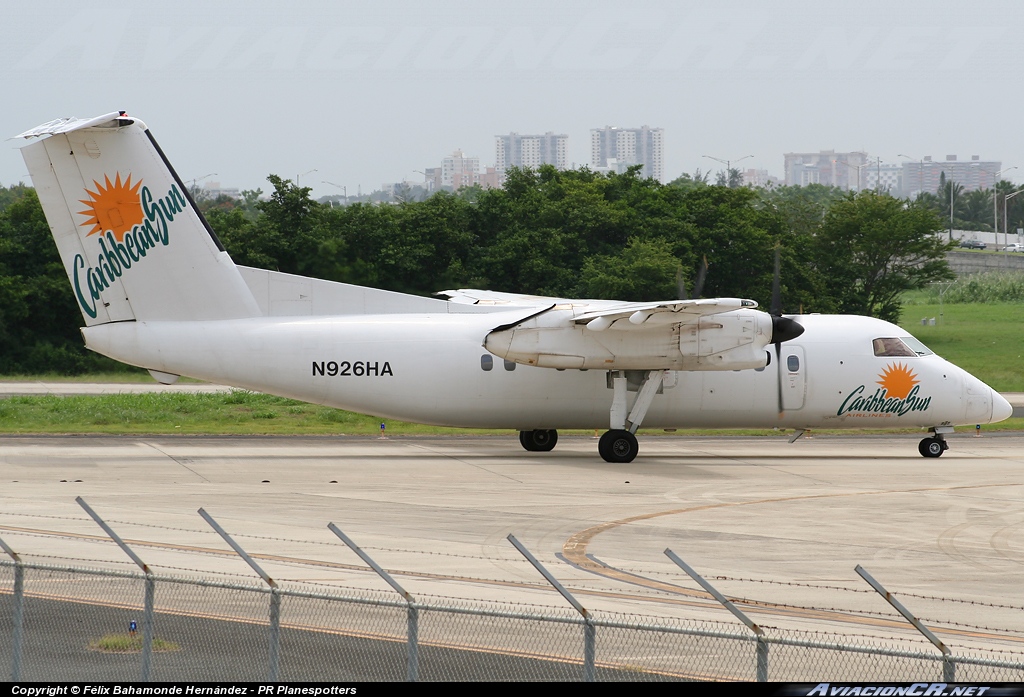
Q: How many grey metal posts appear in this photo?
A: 7